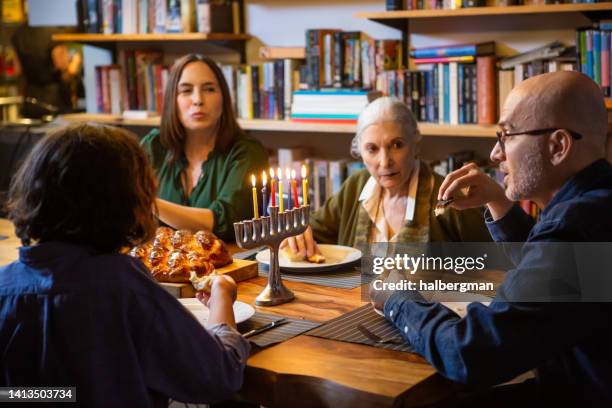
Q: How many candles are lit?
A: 7